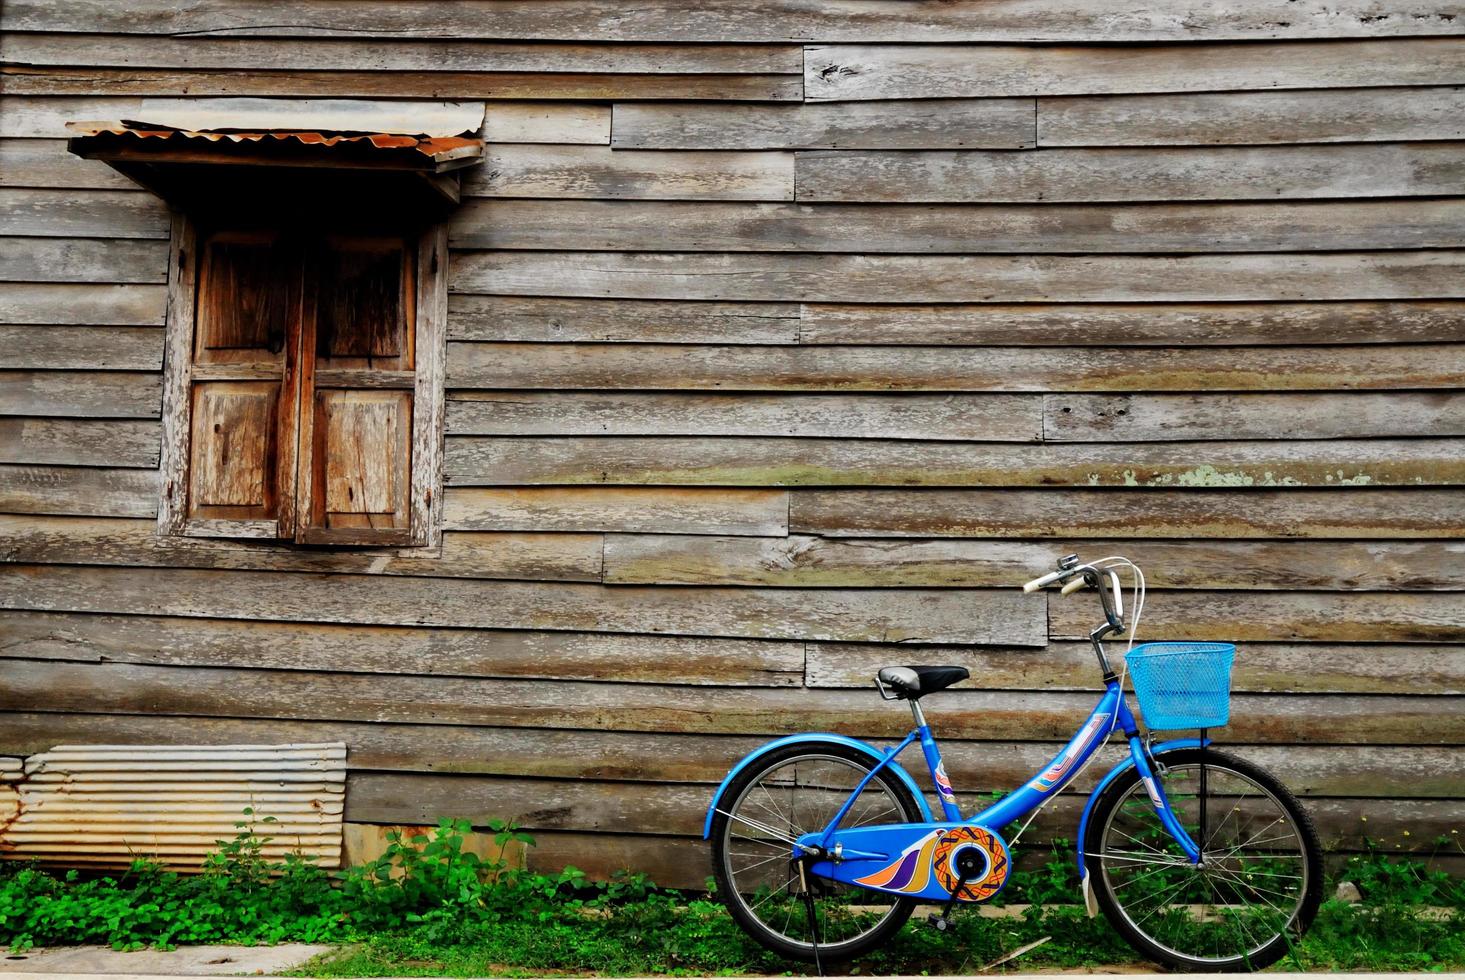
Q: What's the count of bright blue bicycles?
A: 1